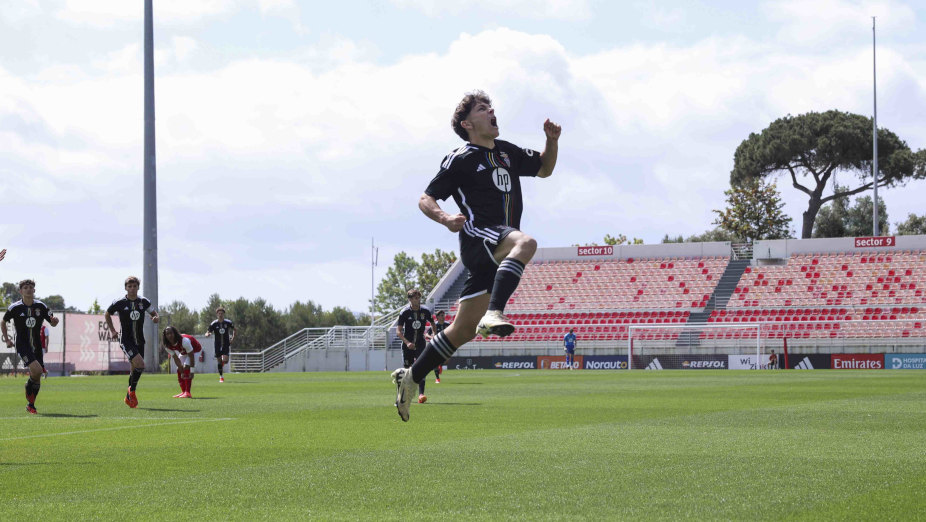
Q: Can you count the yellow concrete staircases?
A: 0